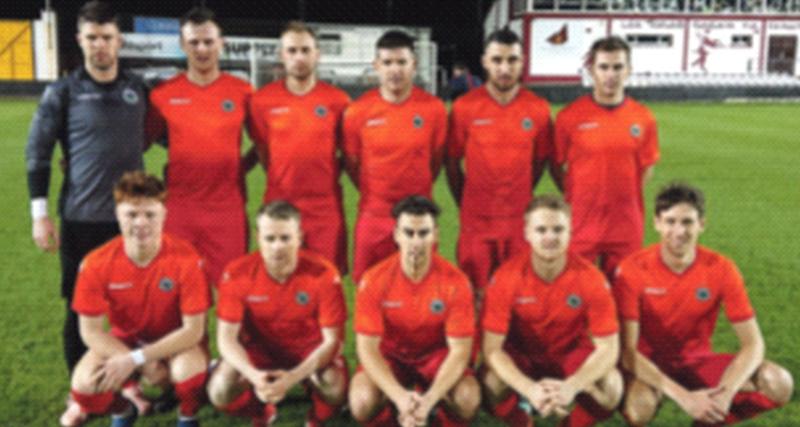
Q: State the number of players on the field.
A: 11